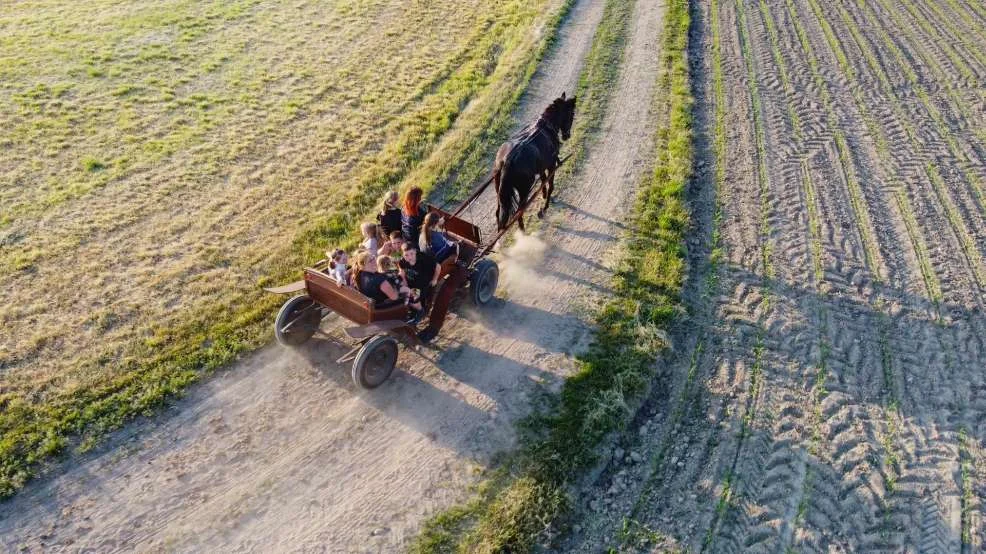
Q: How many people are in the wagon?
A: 9